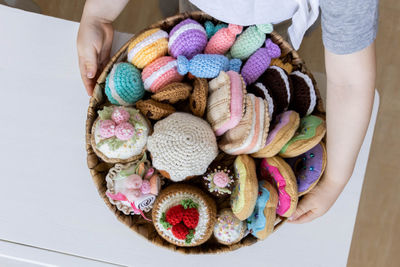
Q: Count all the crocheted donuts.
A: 6